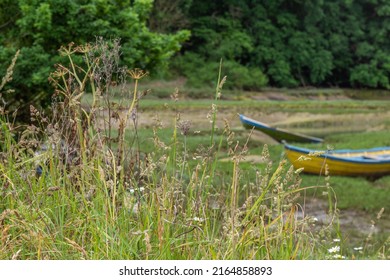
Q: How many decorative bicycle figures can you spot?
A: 0